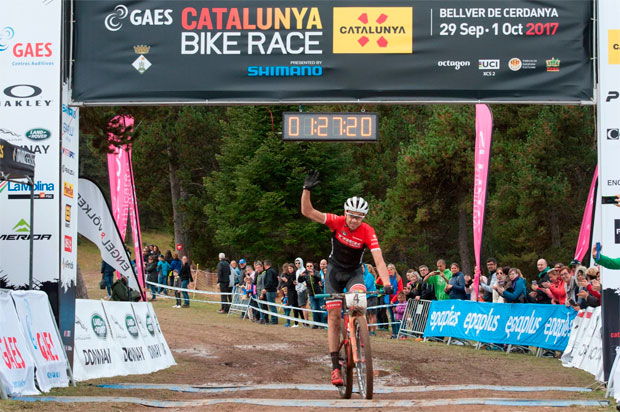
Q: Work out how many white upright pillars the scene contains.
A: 2